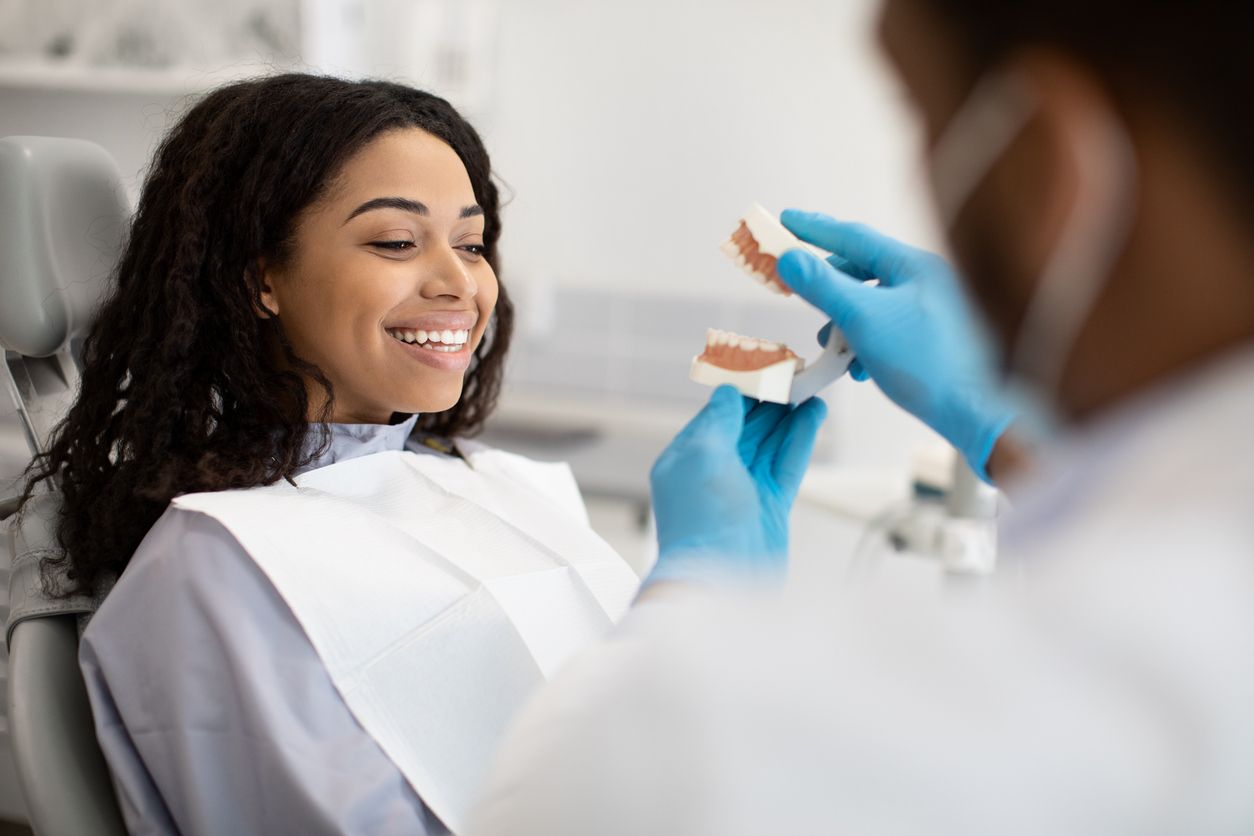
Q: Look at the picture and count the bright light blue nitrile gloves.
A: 2